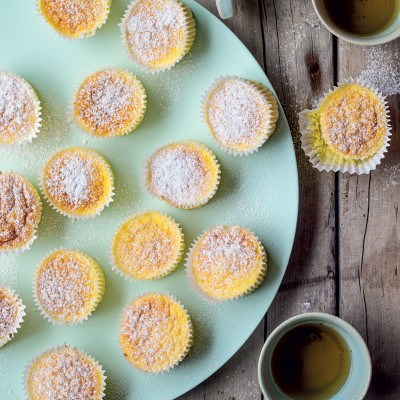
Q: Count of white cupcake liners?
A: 15